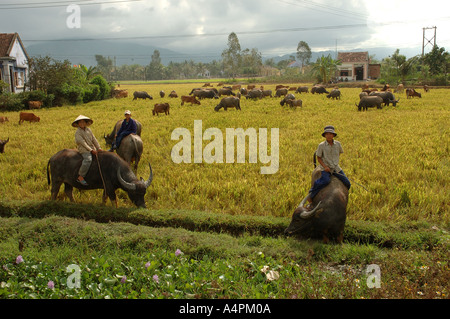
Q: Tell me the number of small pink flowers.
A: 6